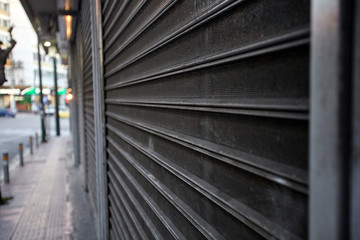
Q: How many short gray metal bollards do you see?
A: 4